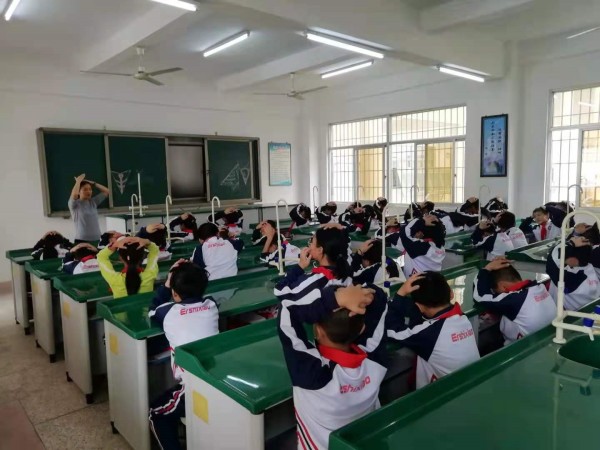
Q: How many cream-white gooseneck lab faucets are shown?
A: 11